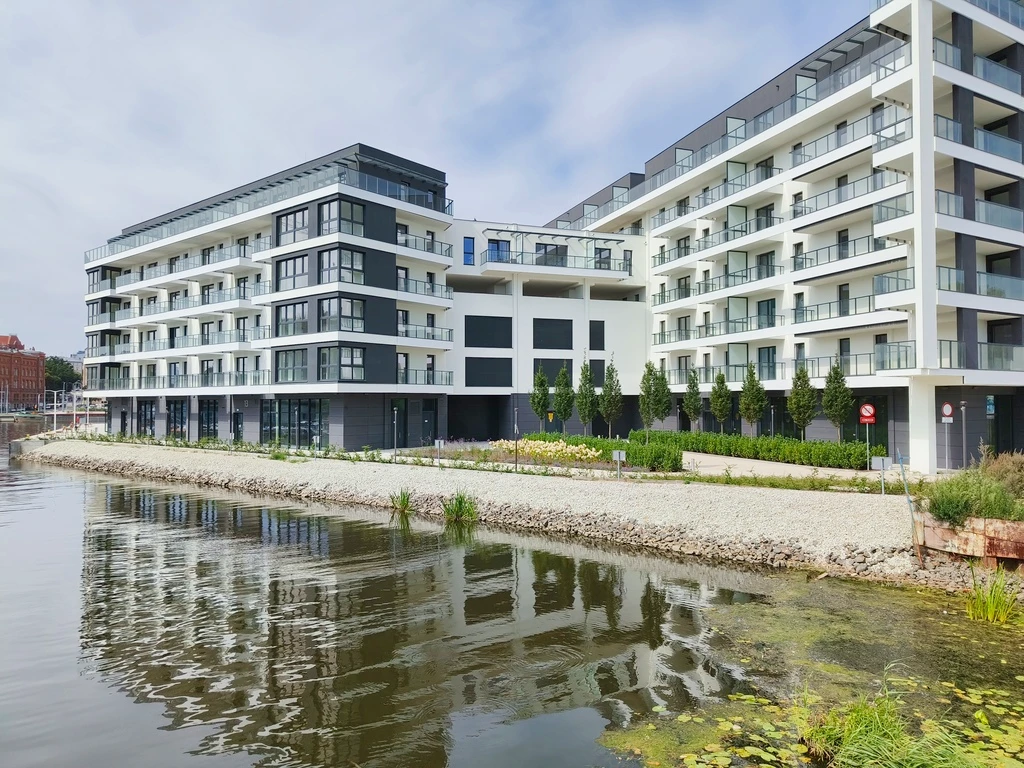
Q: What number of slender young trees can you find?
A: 11